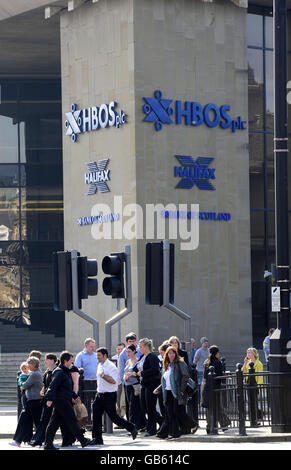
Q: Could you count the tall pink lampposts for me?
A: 0